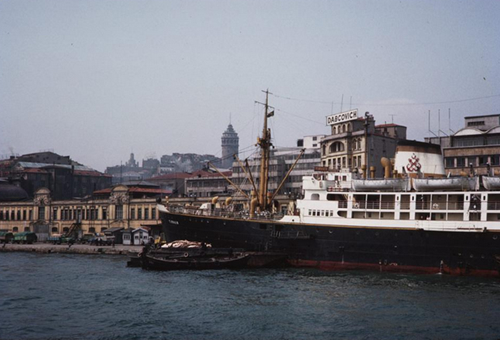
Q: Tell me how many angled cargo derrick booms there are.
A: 4